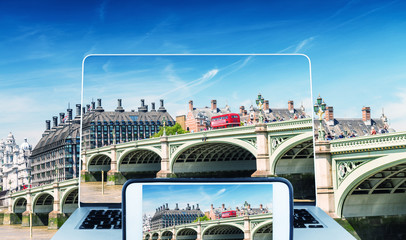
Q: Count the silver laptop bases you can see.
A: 1